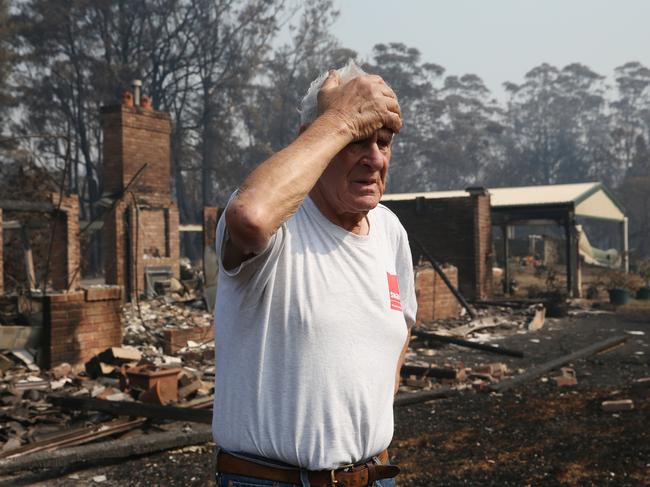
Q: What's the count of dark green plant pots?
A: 2